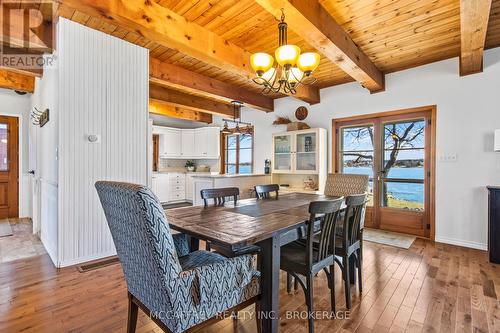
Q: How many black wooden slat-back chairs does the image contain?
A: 4